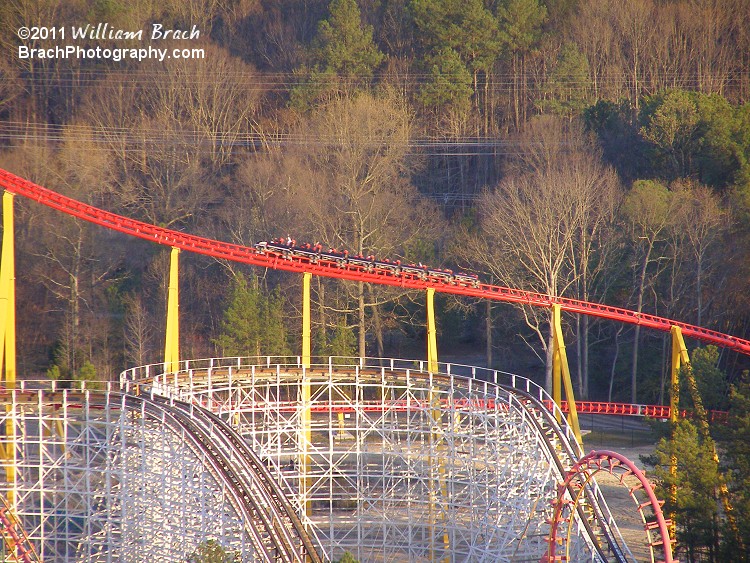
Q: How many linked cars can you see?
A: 8